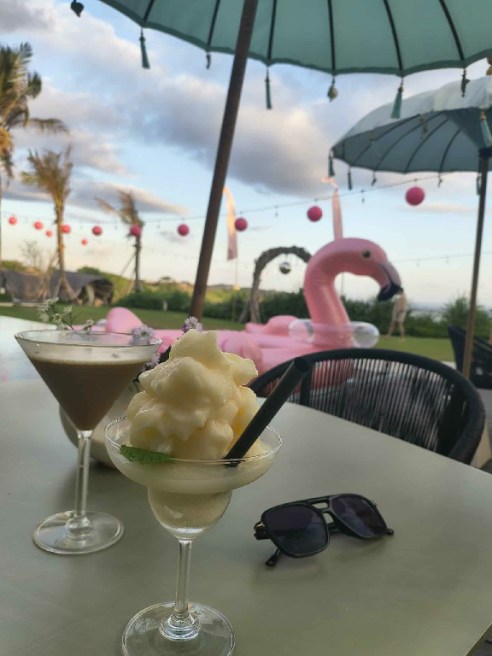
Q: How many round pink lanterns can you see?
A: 11